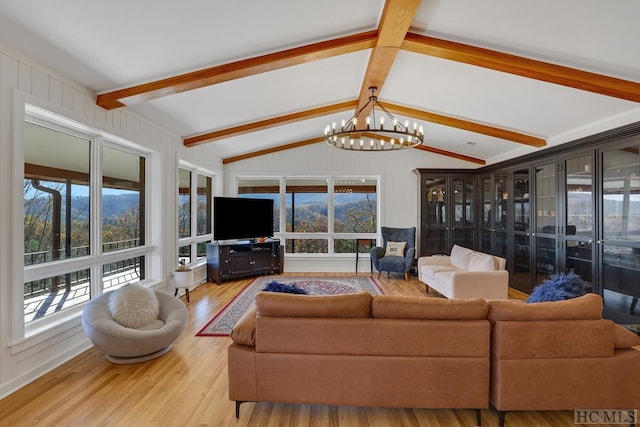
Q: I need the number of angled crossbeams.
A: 6